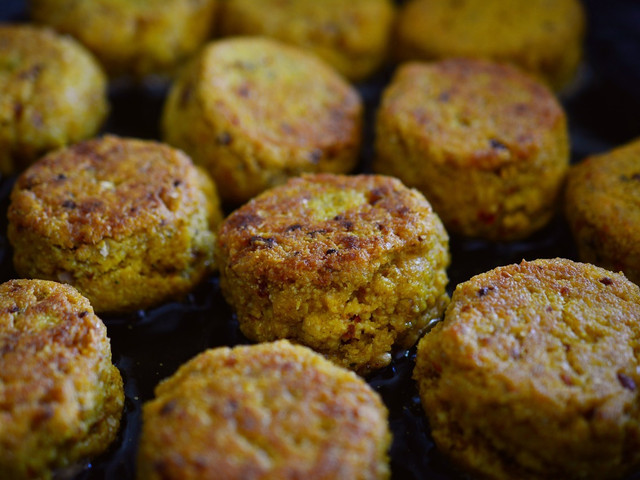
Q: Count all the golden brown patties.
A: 12